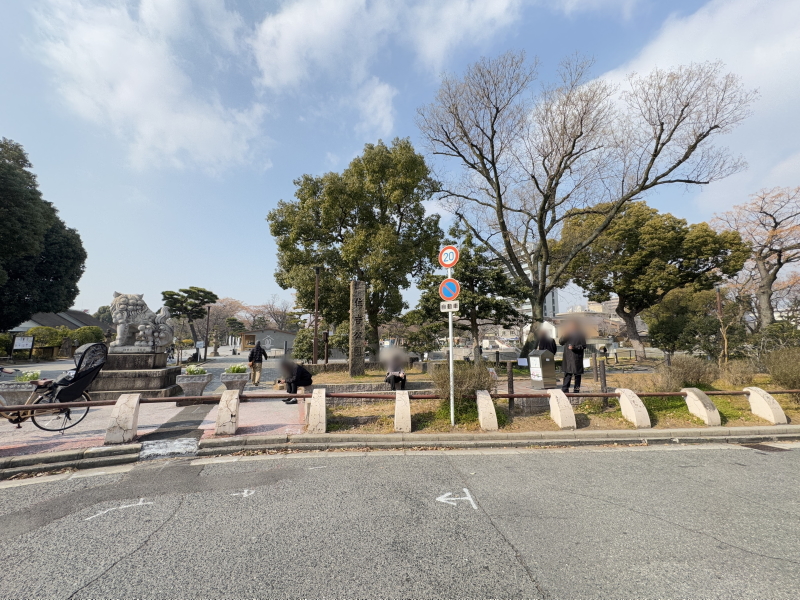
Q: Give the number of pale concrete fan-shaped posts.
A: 9